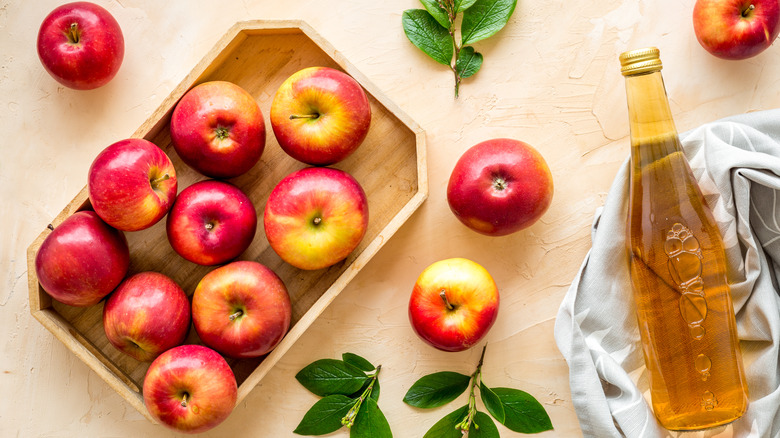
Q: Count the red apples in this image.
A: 13